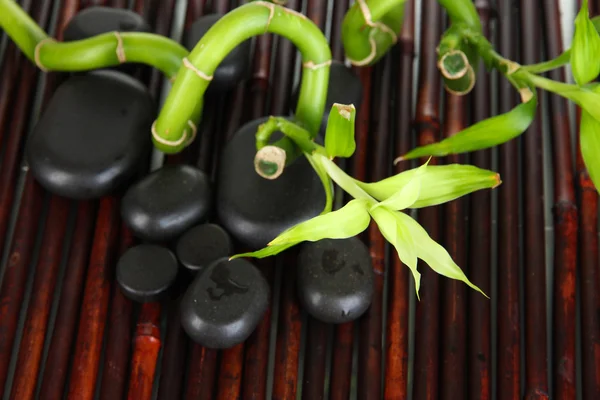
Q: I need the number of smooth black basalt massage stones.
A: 10